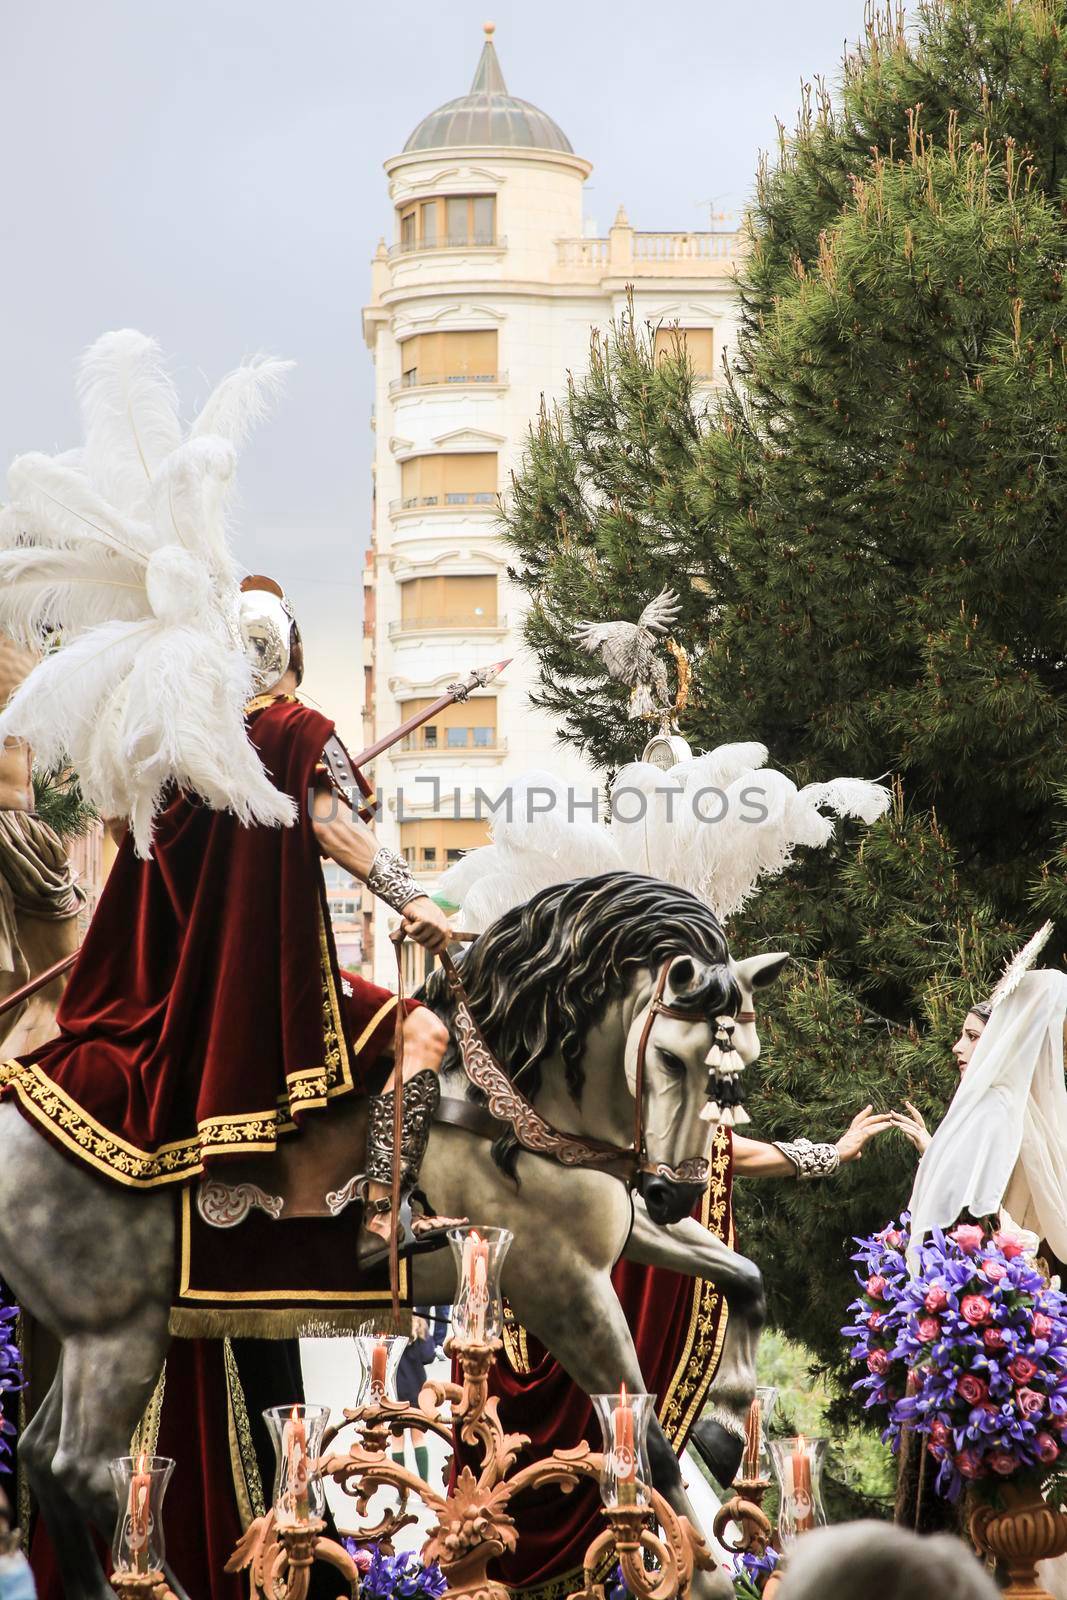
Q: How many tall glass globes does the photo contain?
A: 7